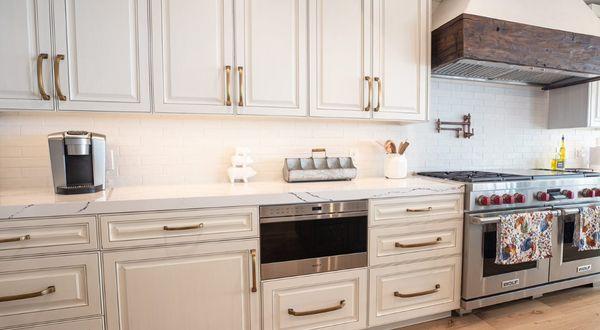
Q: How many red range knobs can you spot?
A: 8